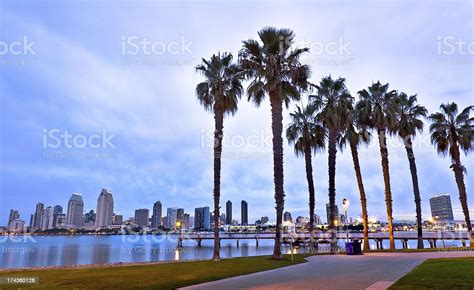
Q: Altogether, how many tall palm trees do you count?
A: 8